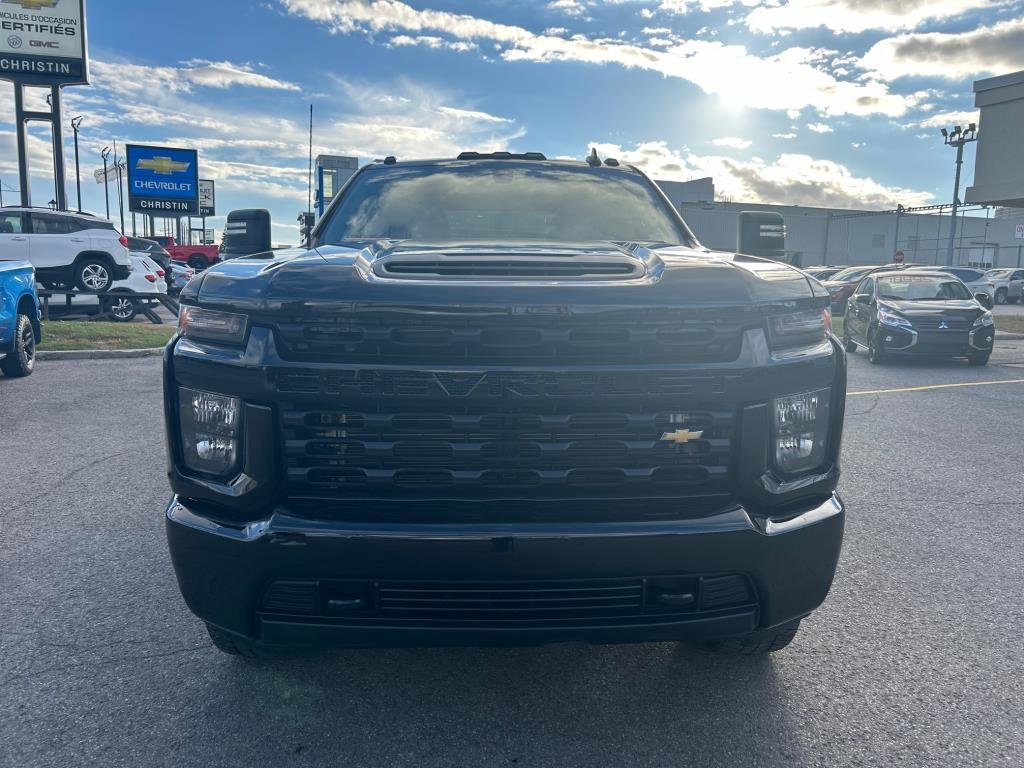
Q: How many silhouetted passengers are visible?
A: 0